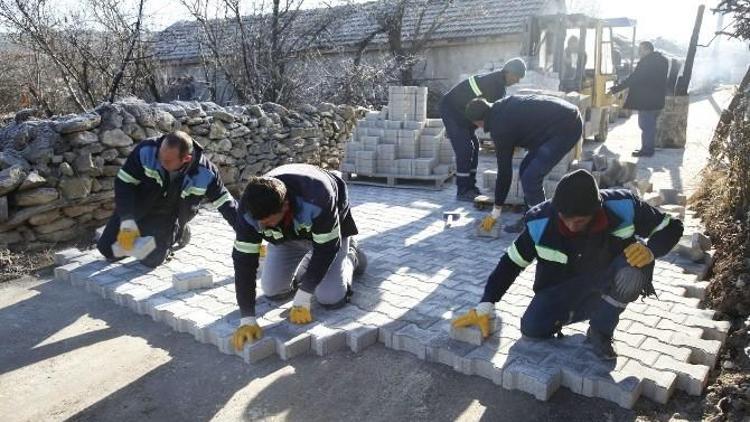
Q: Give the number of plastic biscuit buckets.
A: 0